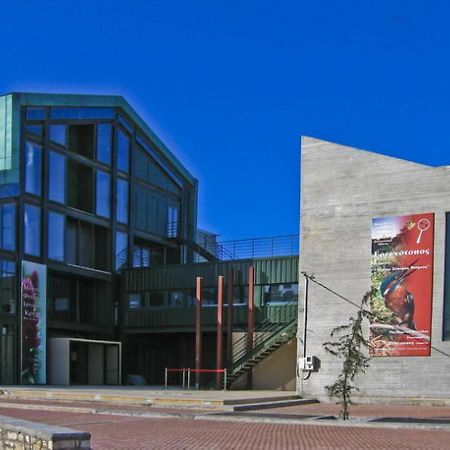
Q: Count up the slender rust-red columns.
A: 4